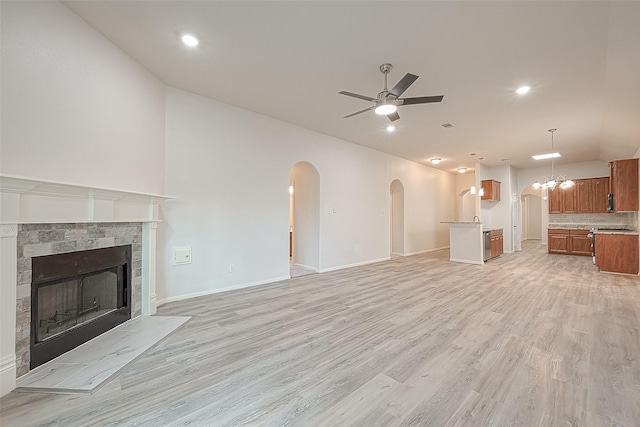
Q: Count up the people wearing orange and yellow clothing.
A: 0